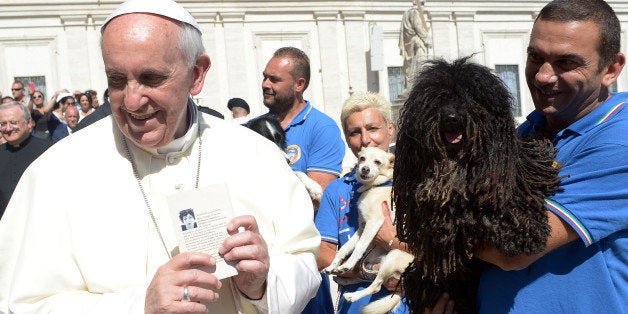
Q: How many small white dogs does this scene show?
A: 1